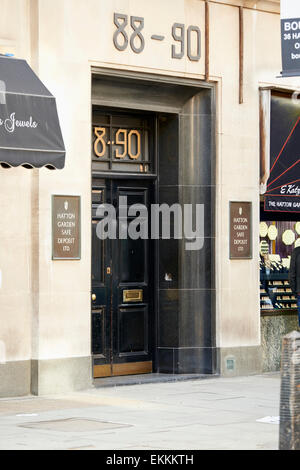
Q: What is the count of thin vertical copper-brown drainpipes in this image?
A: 2